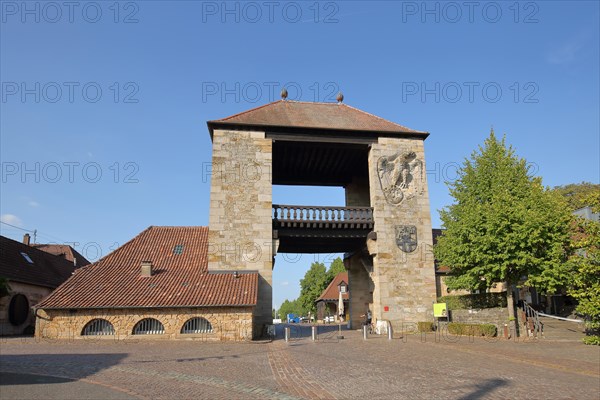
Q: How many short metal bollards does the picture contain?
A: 4